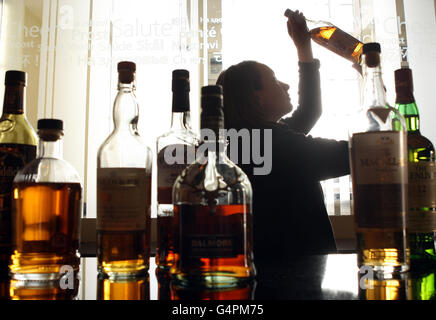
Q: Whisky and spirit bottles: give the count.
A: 8